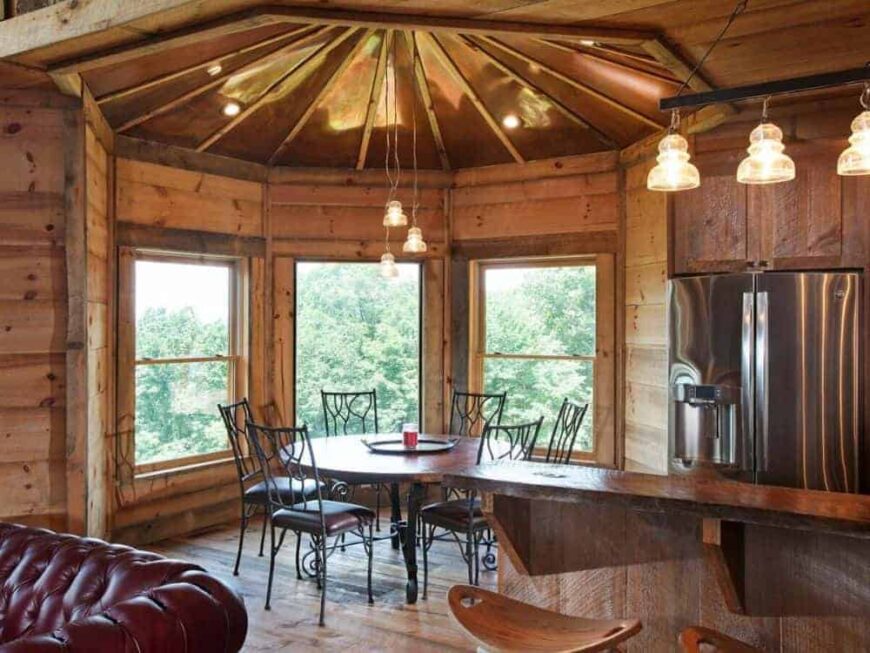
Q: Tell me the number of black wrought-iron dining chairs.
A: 6